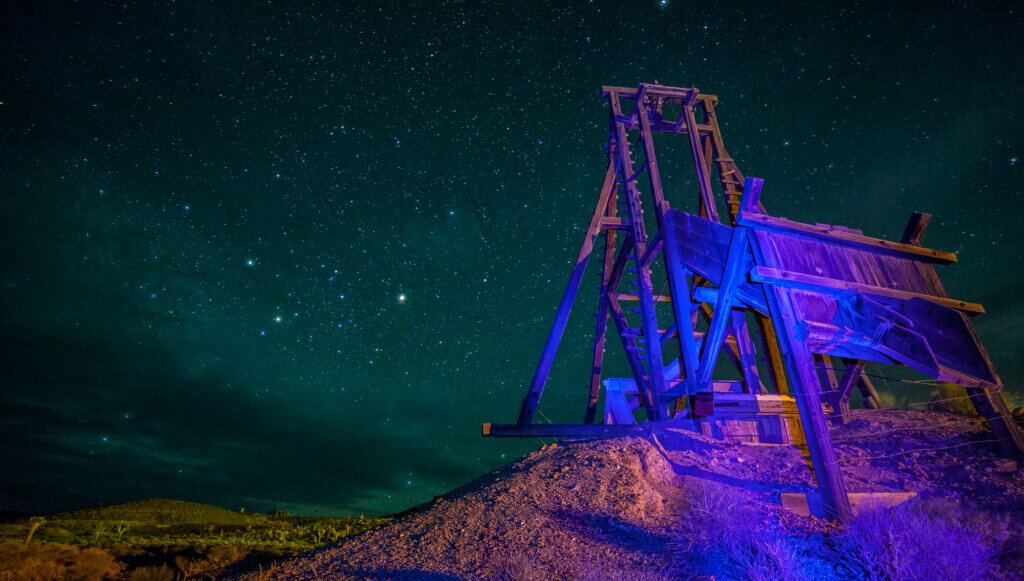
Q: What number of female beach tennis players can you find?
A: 0